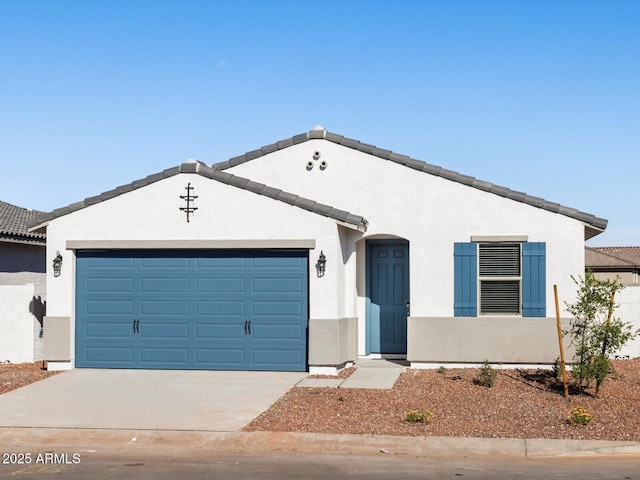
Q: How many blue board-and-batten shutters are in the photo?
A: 2